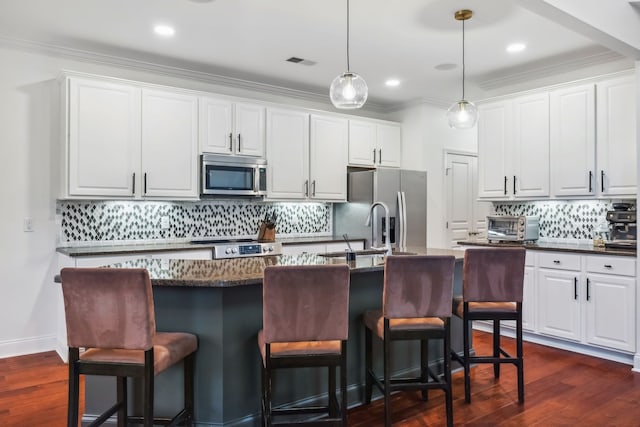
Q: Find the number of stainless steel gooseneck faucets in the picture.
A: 1